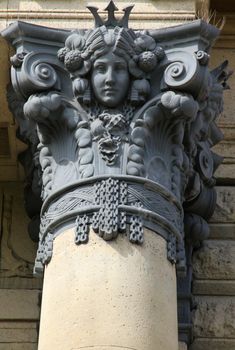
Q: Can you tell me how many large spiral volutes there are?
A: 2